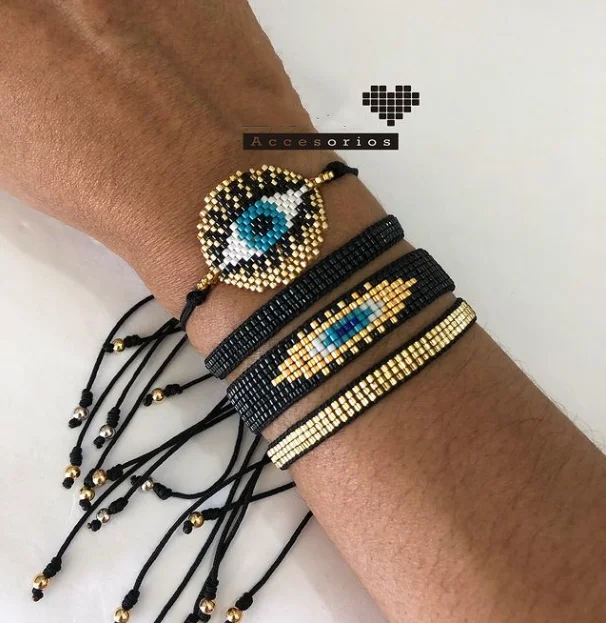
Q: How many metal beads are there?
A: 14